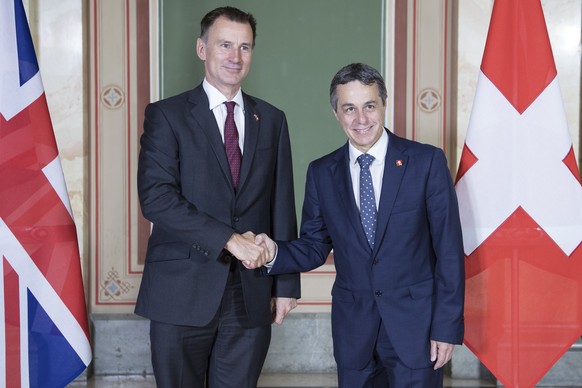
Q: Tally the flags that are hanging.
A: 2